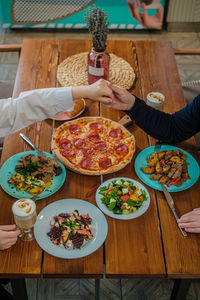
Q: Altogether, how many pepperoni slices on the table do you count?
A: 12